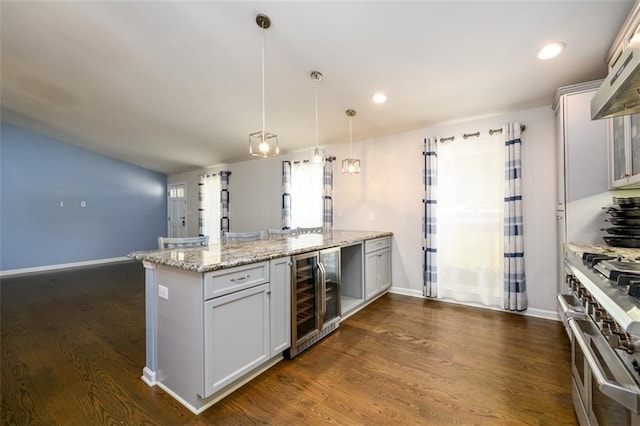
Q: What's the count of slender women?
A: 0